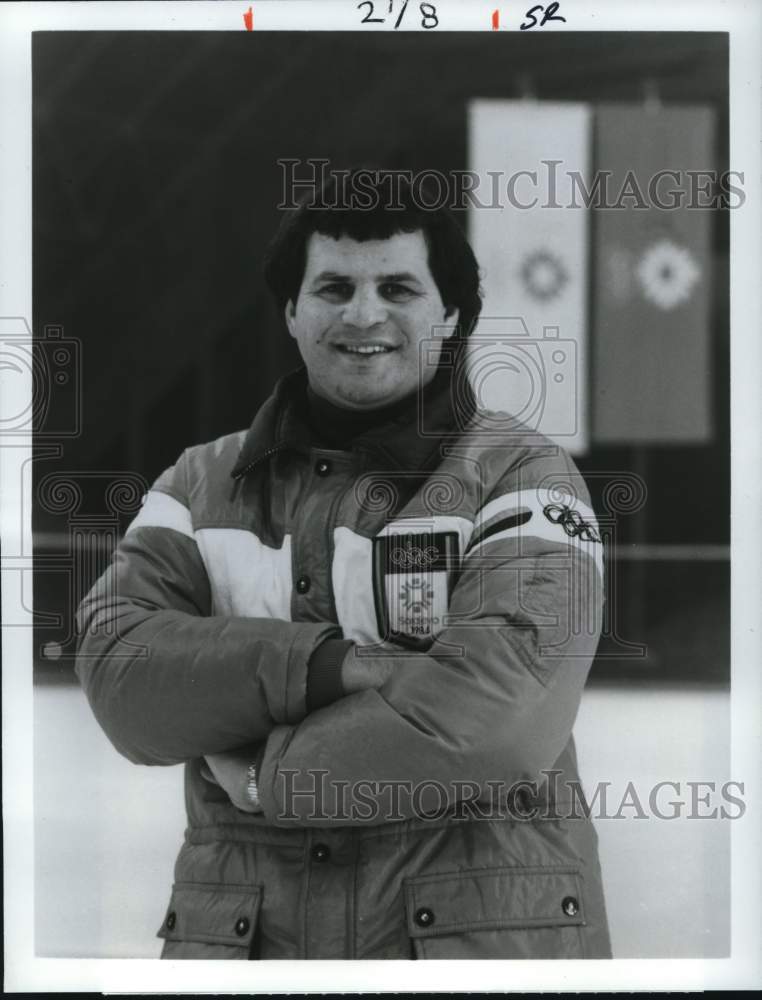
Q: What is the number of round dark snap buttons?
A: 7